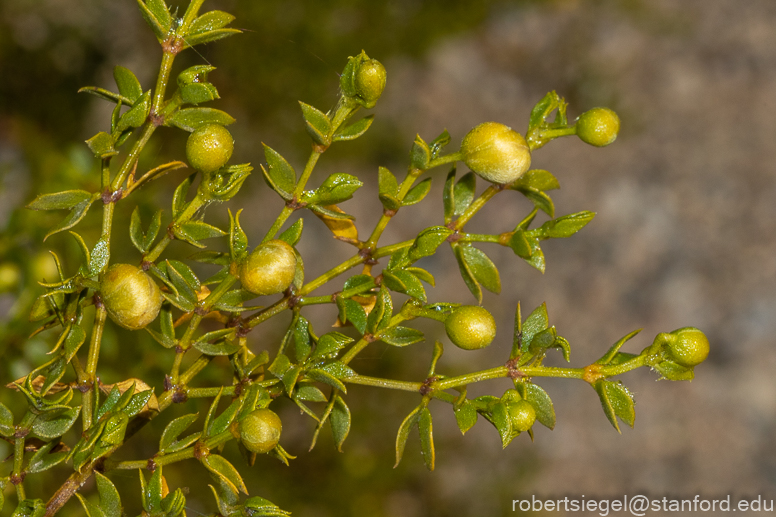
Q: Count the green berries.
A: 10